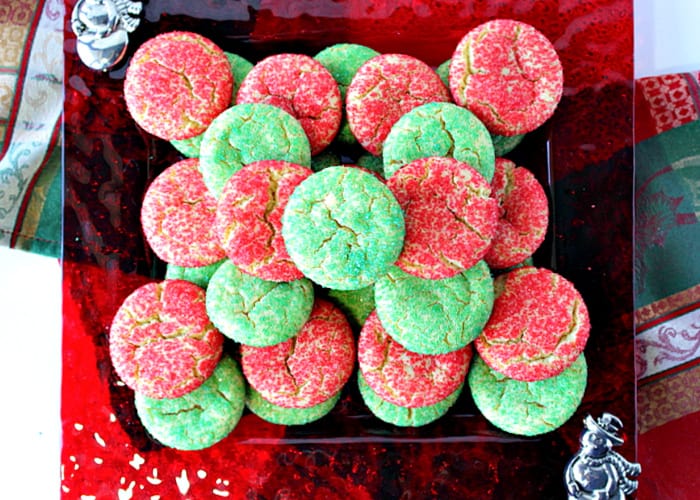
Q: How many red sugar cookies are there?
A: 12